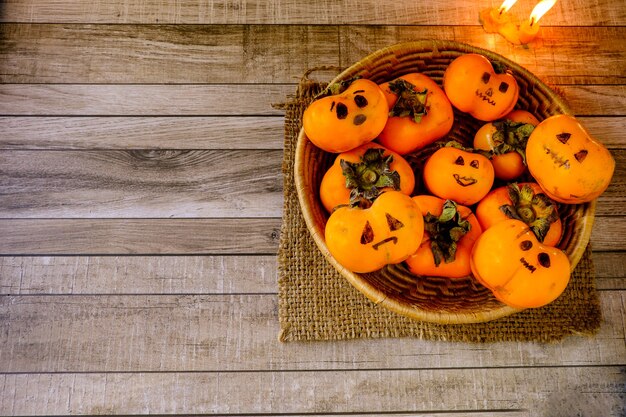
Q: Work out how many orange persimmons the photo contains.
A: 11